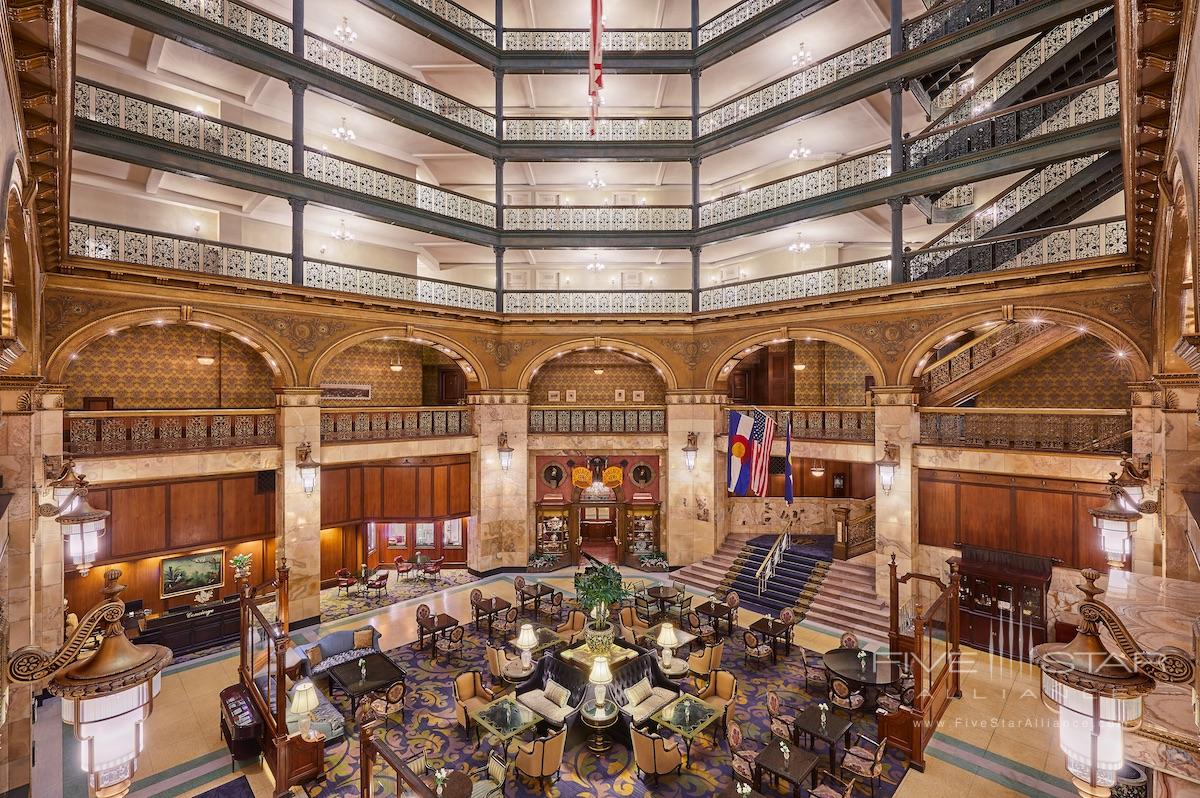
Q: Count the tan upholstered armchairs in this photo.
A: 8